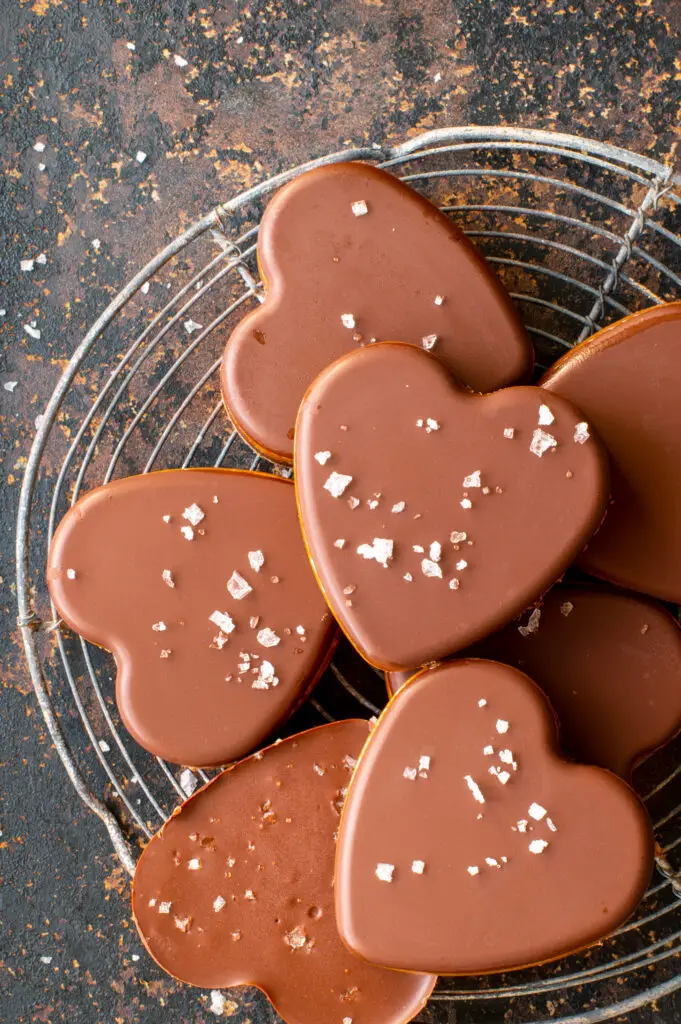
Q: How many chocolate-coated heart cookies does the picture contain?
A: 7